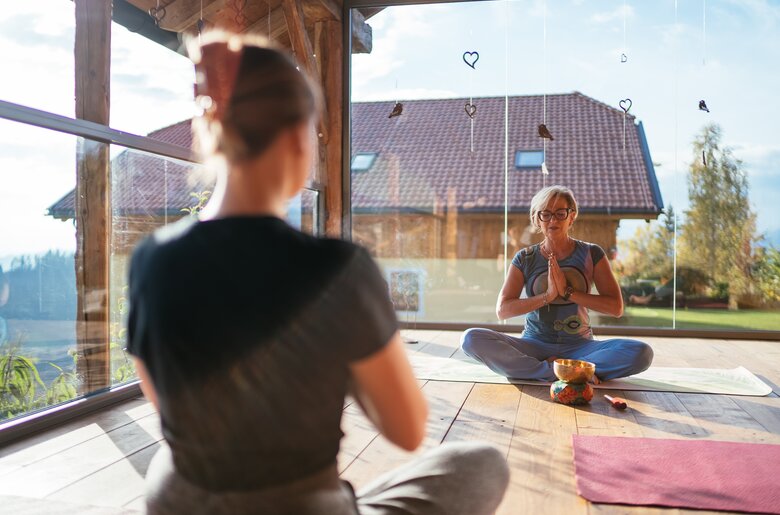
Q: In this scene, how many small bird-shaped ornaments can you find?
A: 3